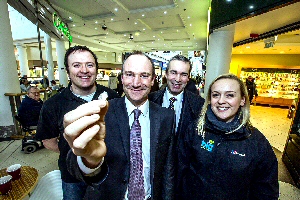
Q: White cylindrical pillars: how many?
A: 5